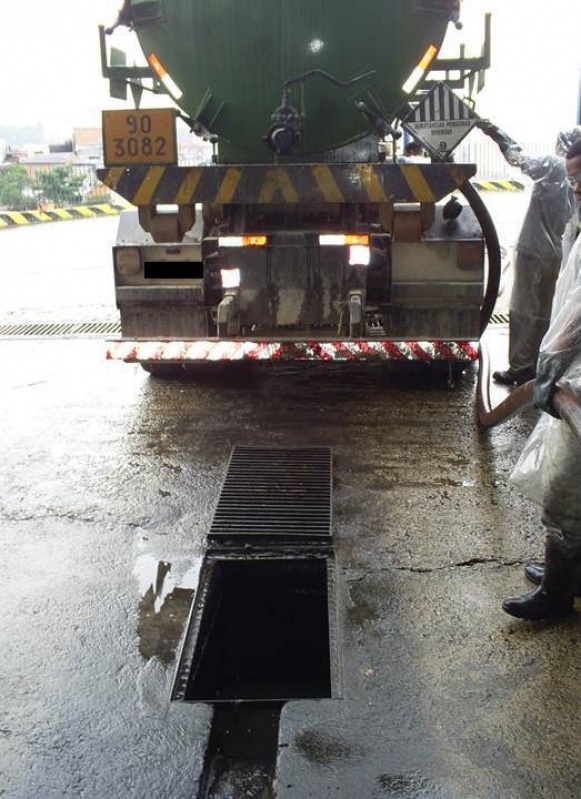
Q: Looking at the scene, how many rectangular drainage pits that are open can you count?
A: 1